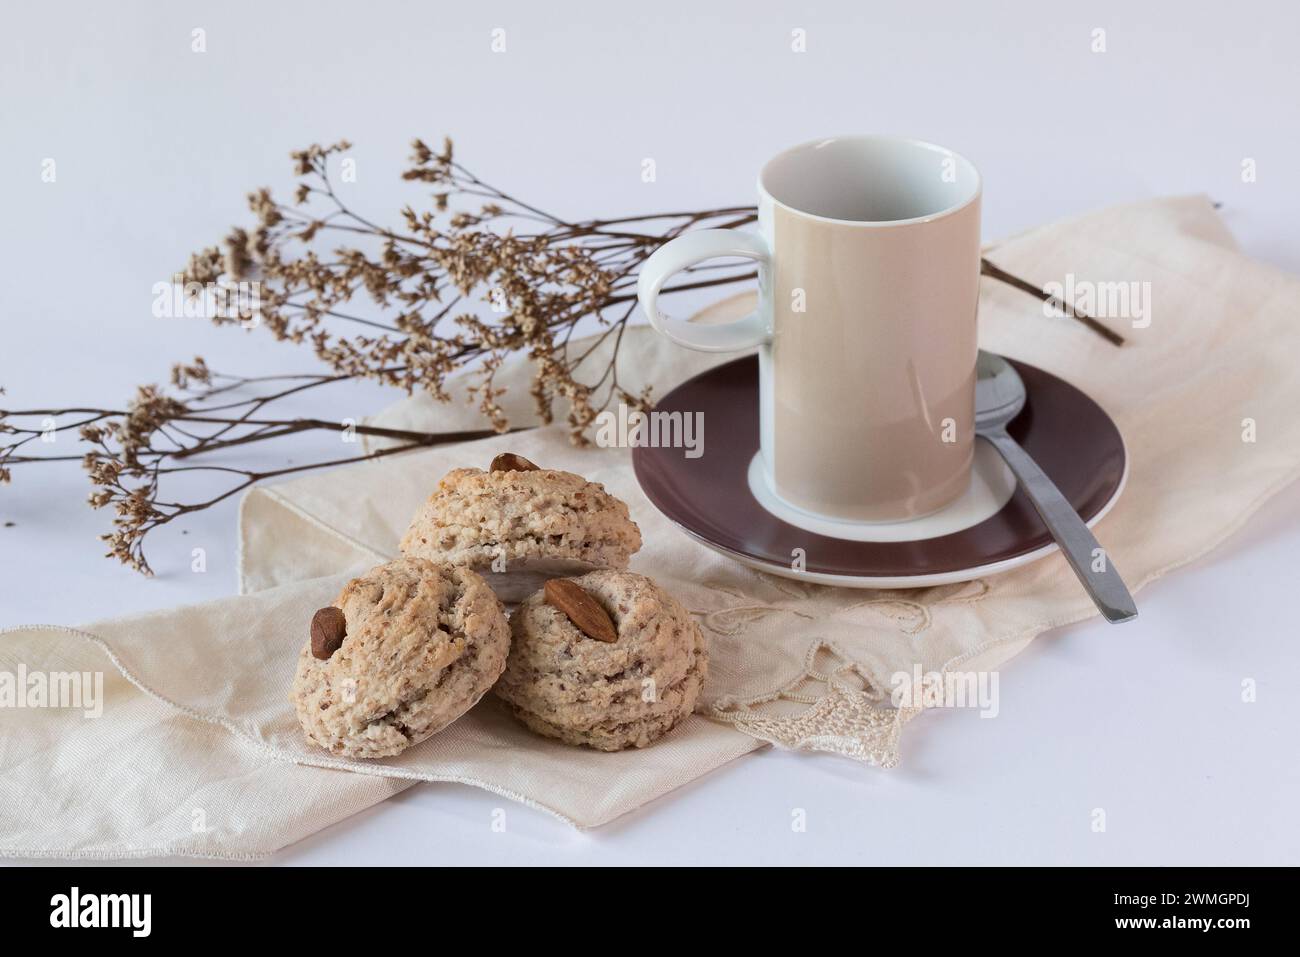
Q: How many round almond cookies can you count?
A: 3